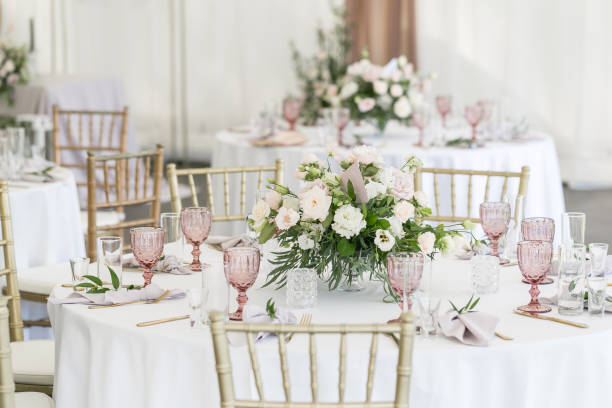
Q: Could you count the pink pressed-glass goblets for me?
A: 13